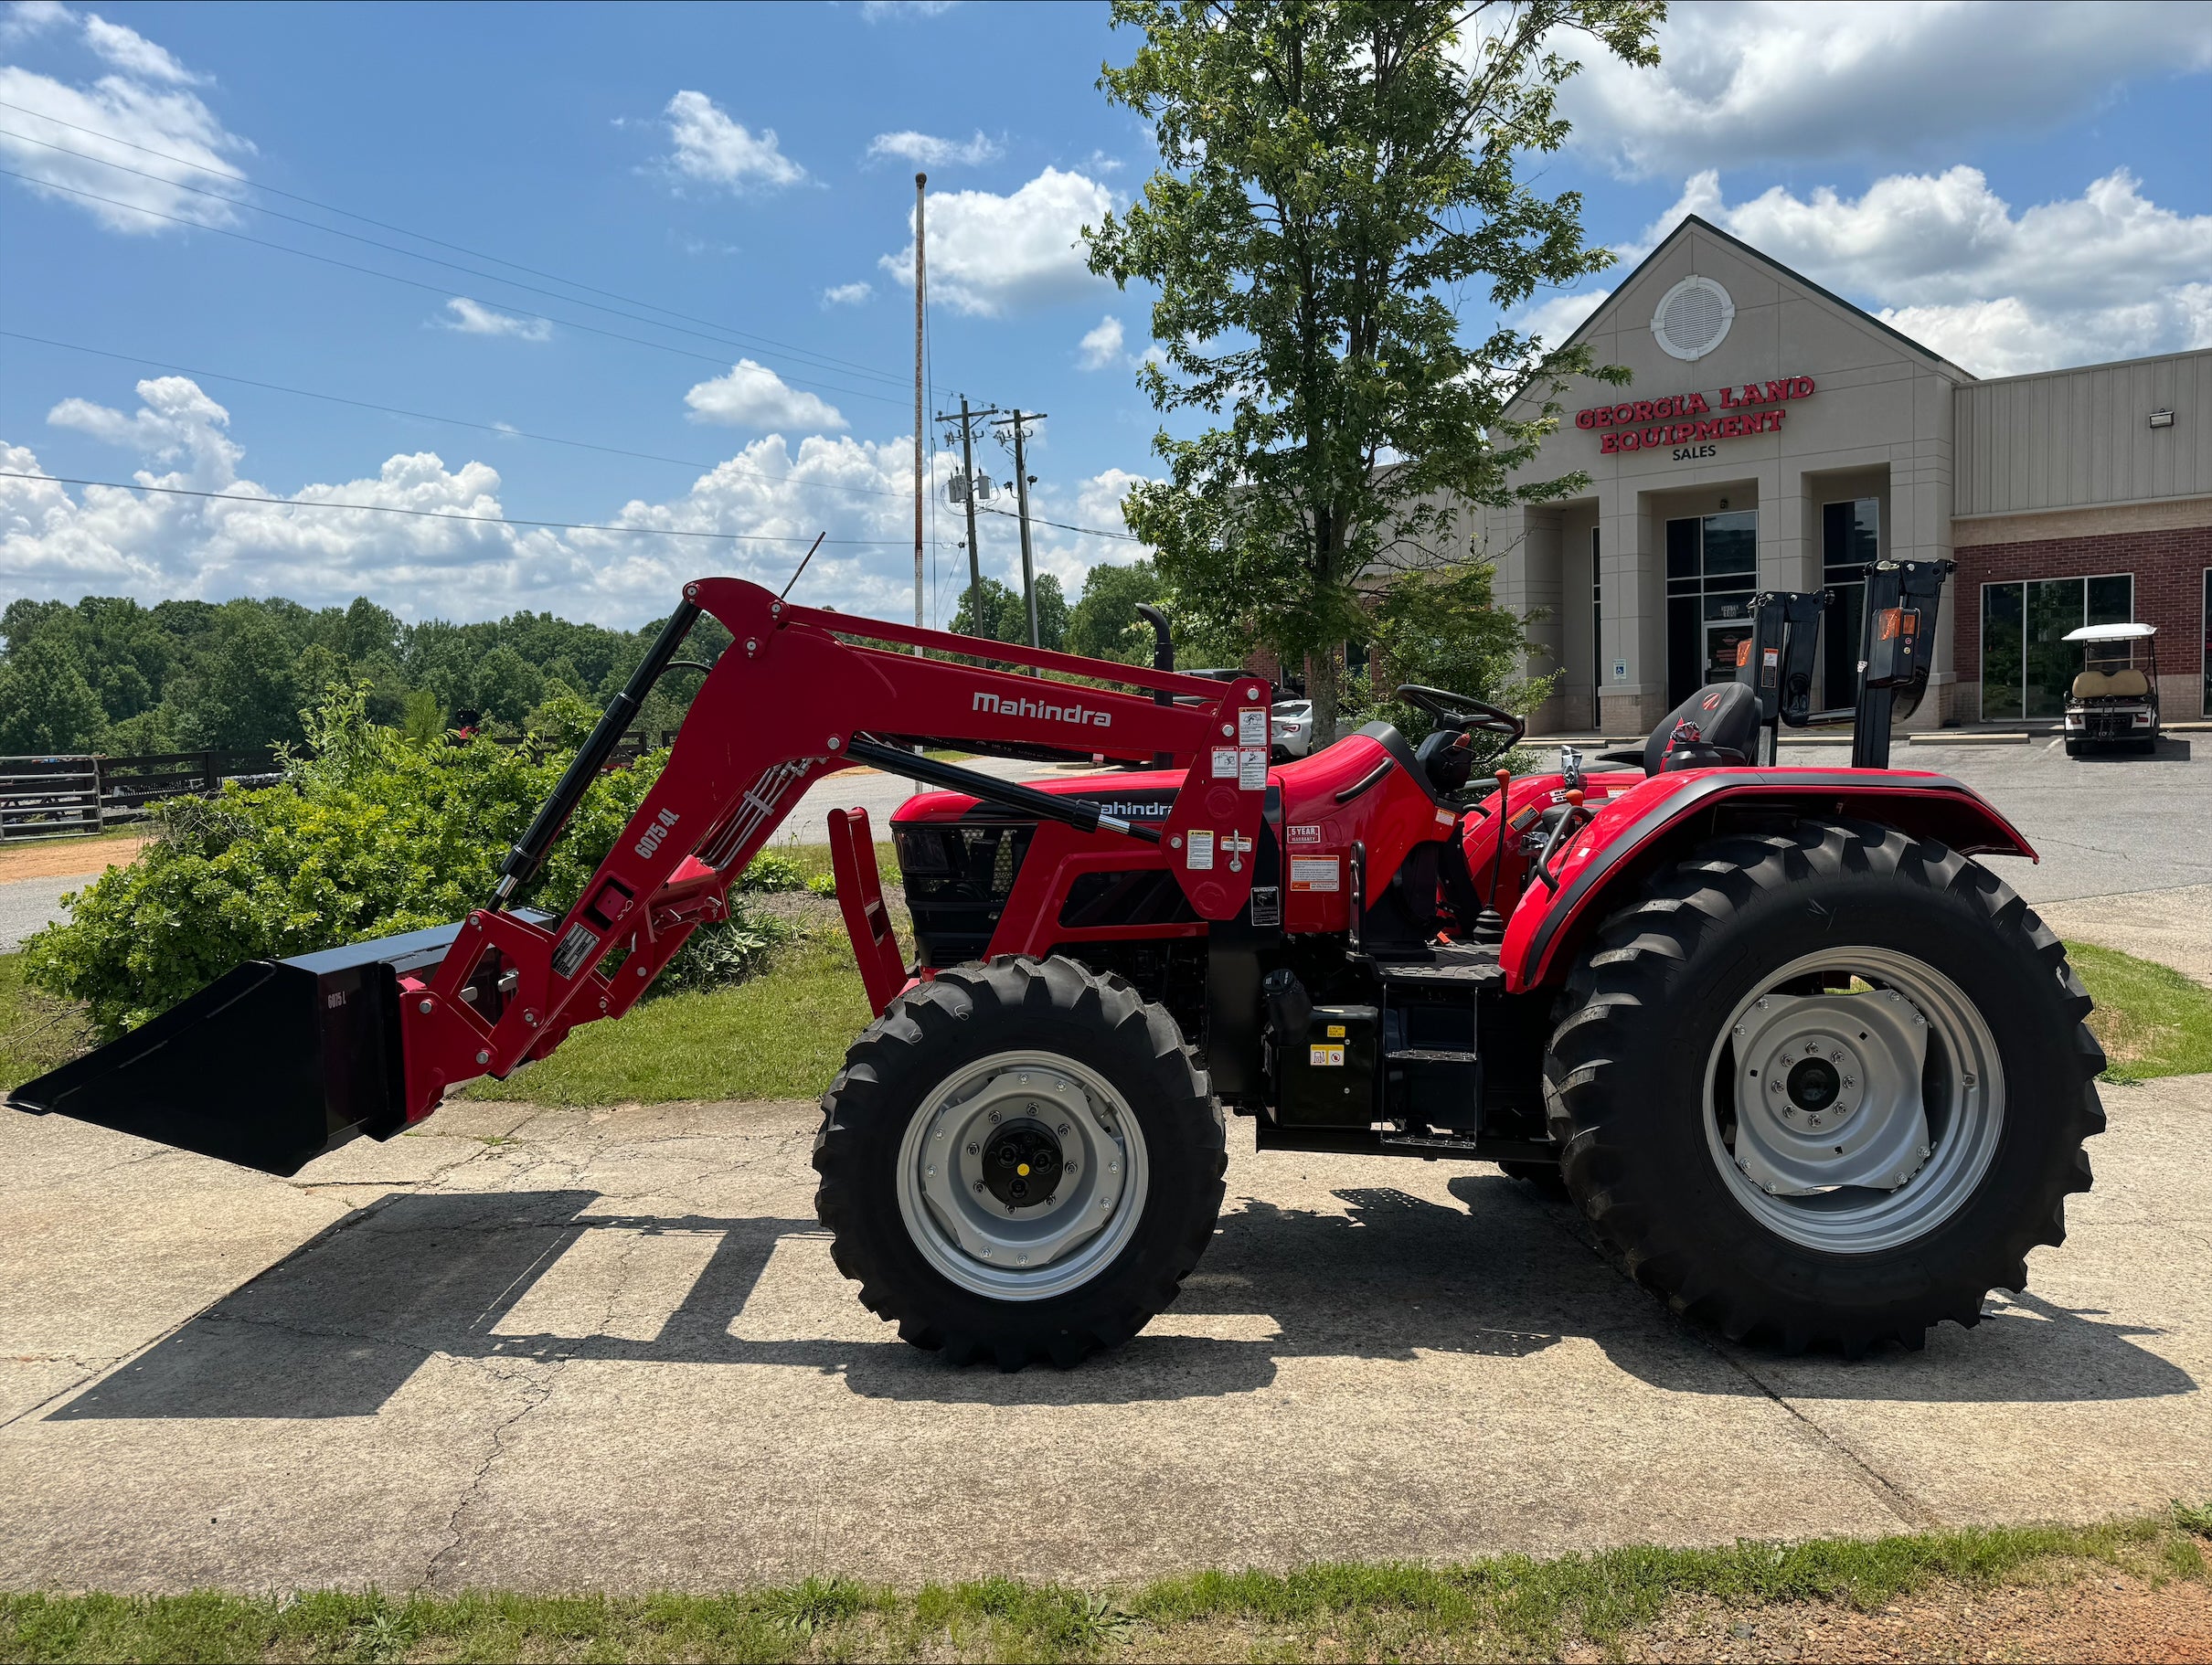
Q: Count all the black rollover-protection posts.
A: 2